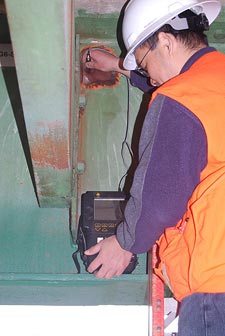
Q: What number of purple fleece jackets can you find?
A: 1